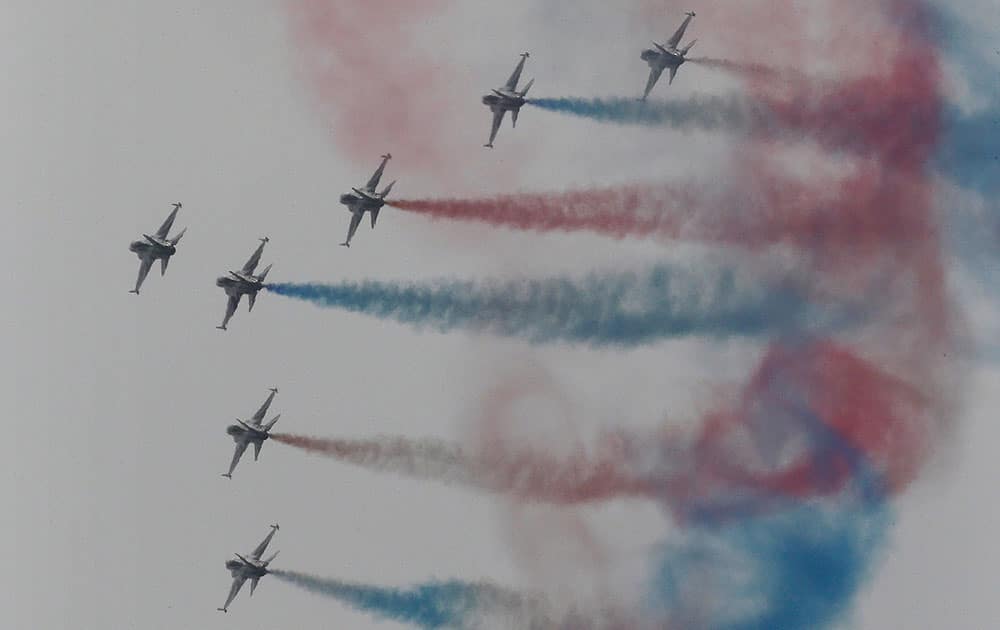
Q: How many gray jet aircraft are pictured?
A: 7